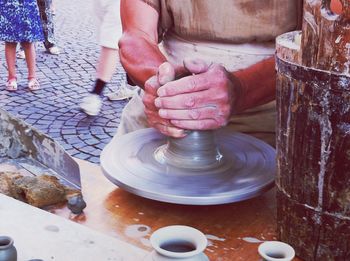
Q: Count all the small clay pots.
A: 3